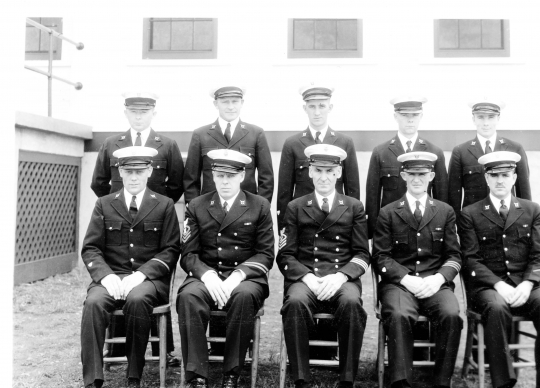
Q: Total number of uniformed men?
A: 10